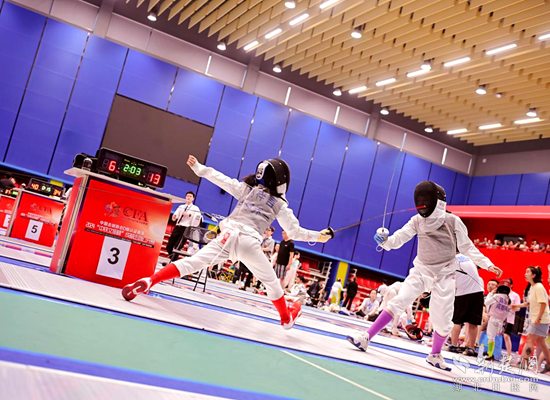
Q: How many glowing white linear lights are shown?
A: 13